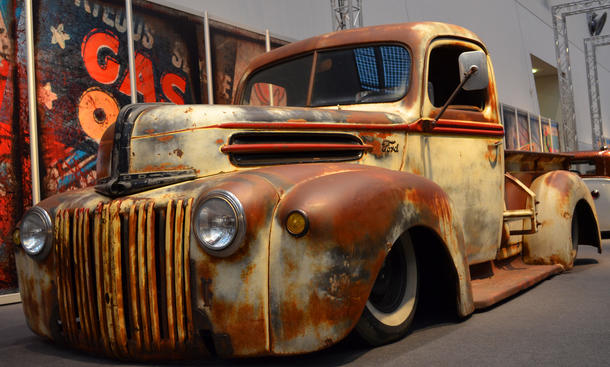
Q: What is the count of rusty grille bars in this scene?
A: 15